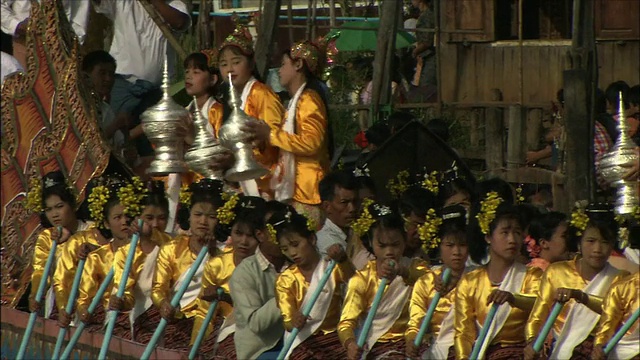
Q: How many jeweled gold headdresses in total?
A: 3